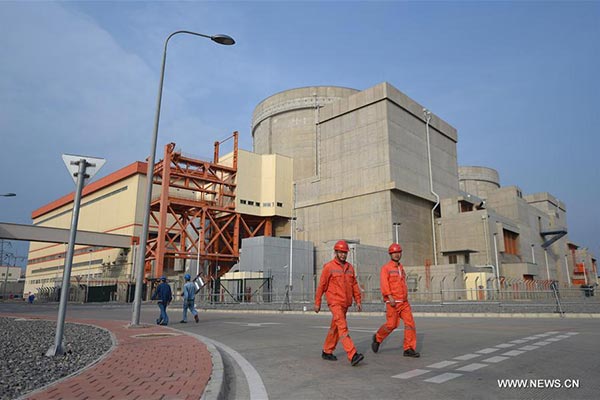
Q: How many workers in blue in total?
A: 2